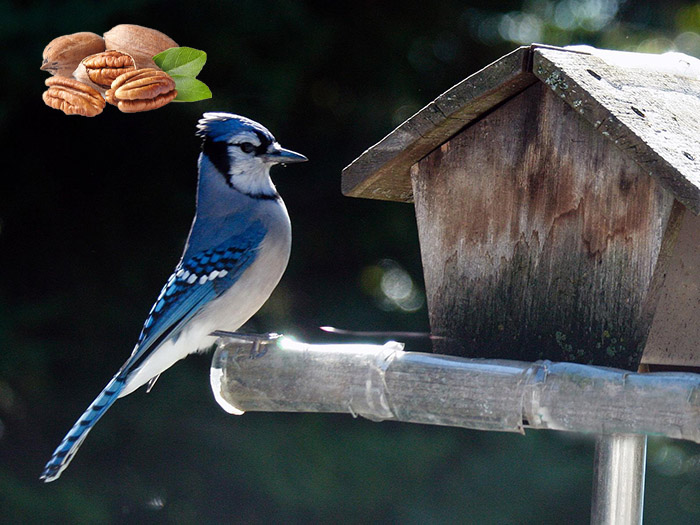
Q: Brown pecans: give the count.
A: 5